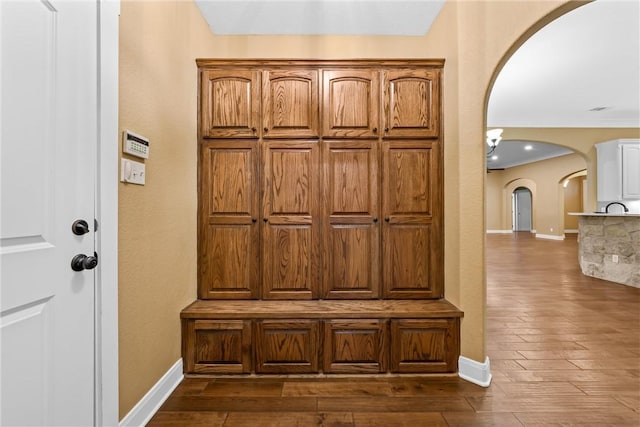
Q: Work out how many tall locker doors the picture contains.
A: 4